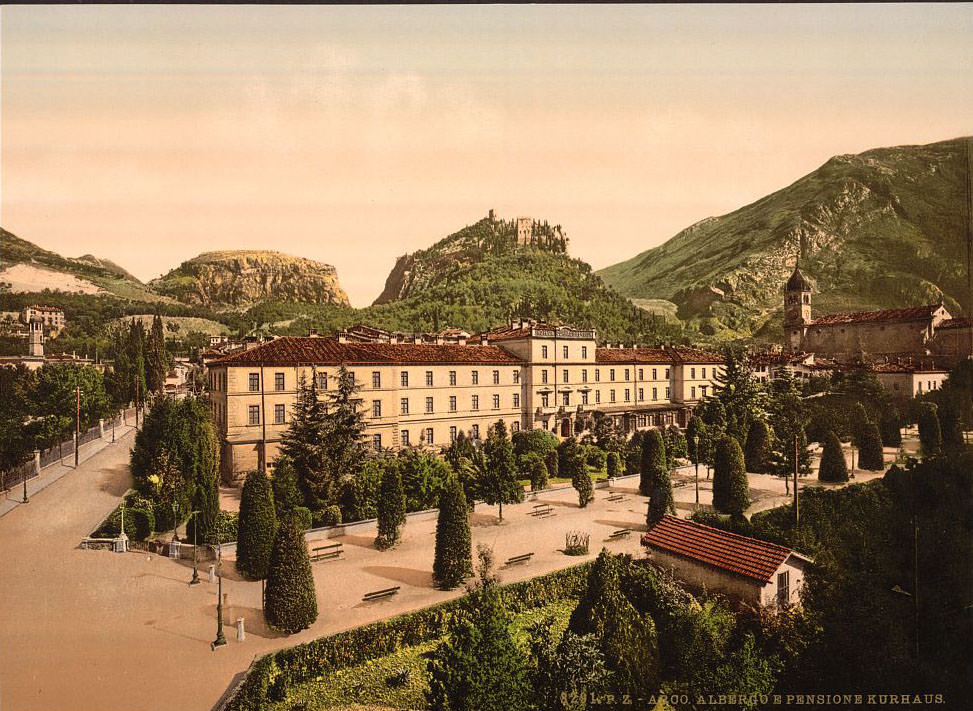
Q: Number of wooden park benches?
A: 7